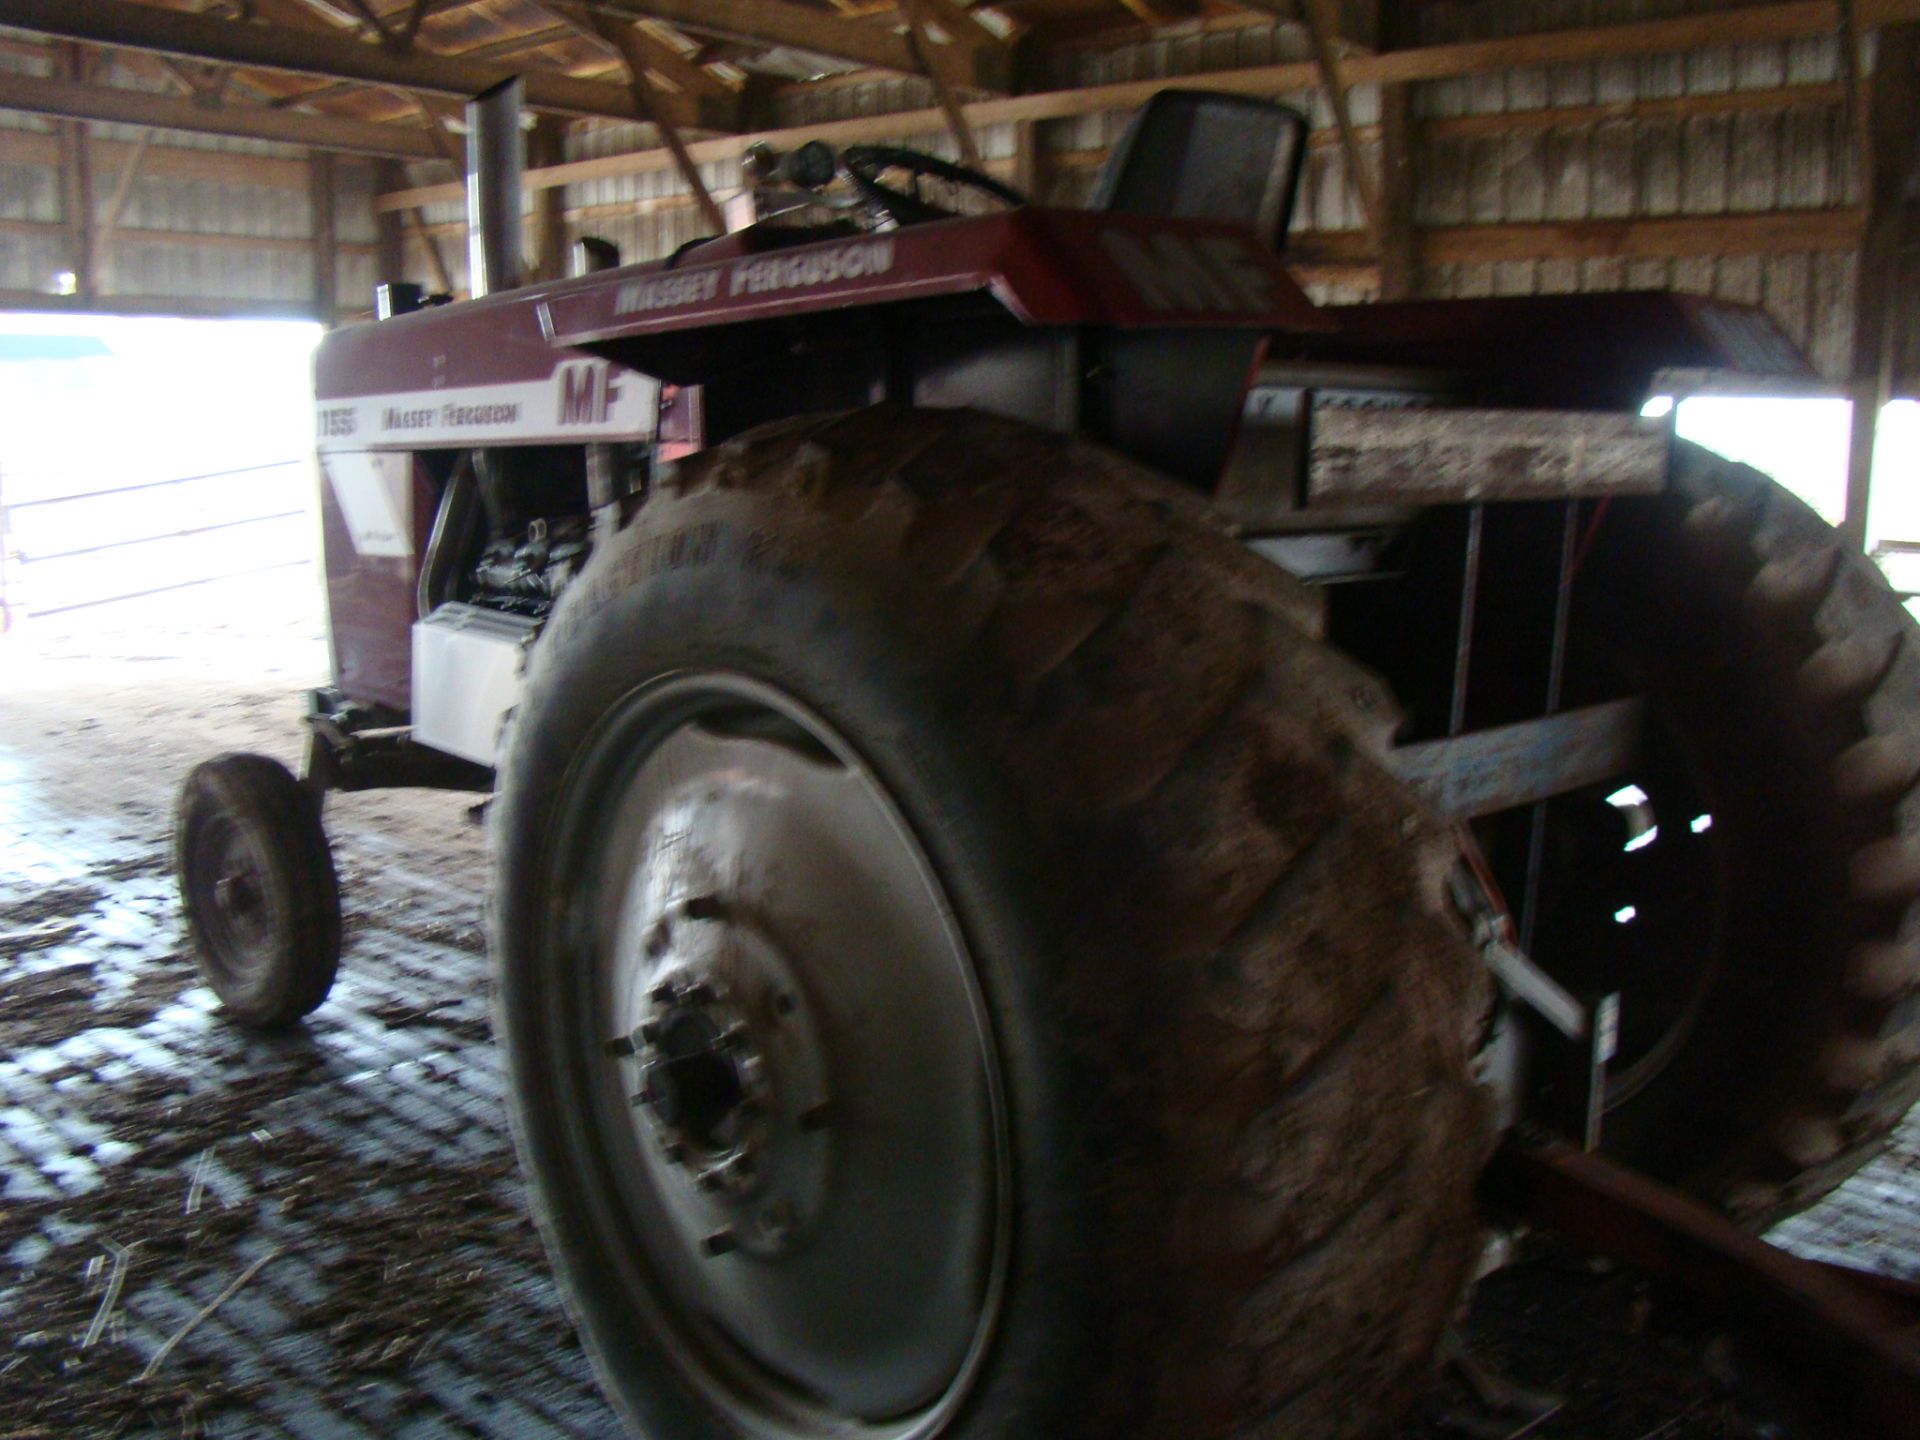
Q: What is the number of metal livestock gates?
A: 1